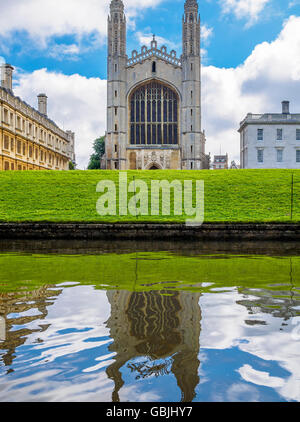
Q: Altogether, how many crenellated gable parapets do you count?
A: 1